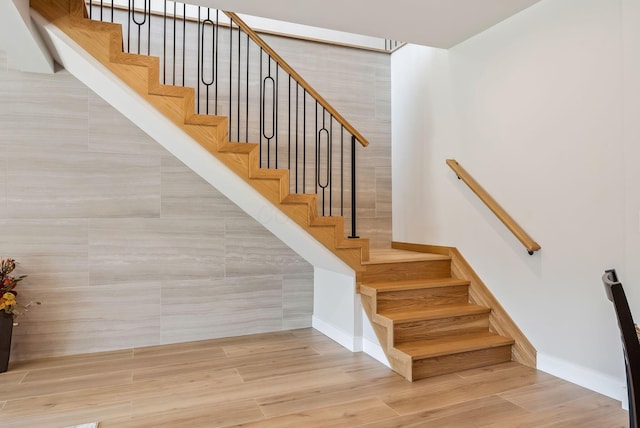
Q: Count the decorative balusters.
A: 4